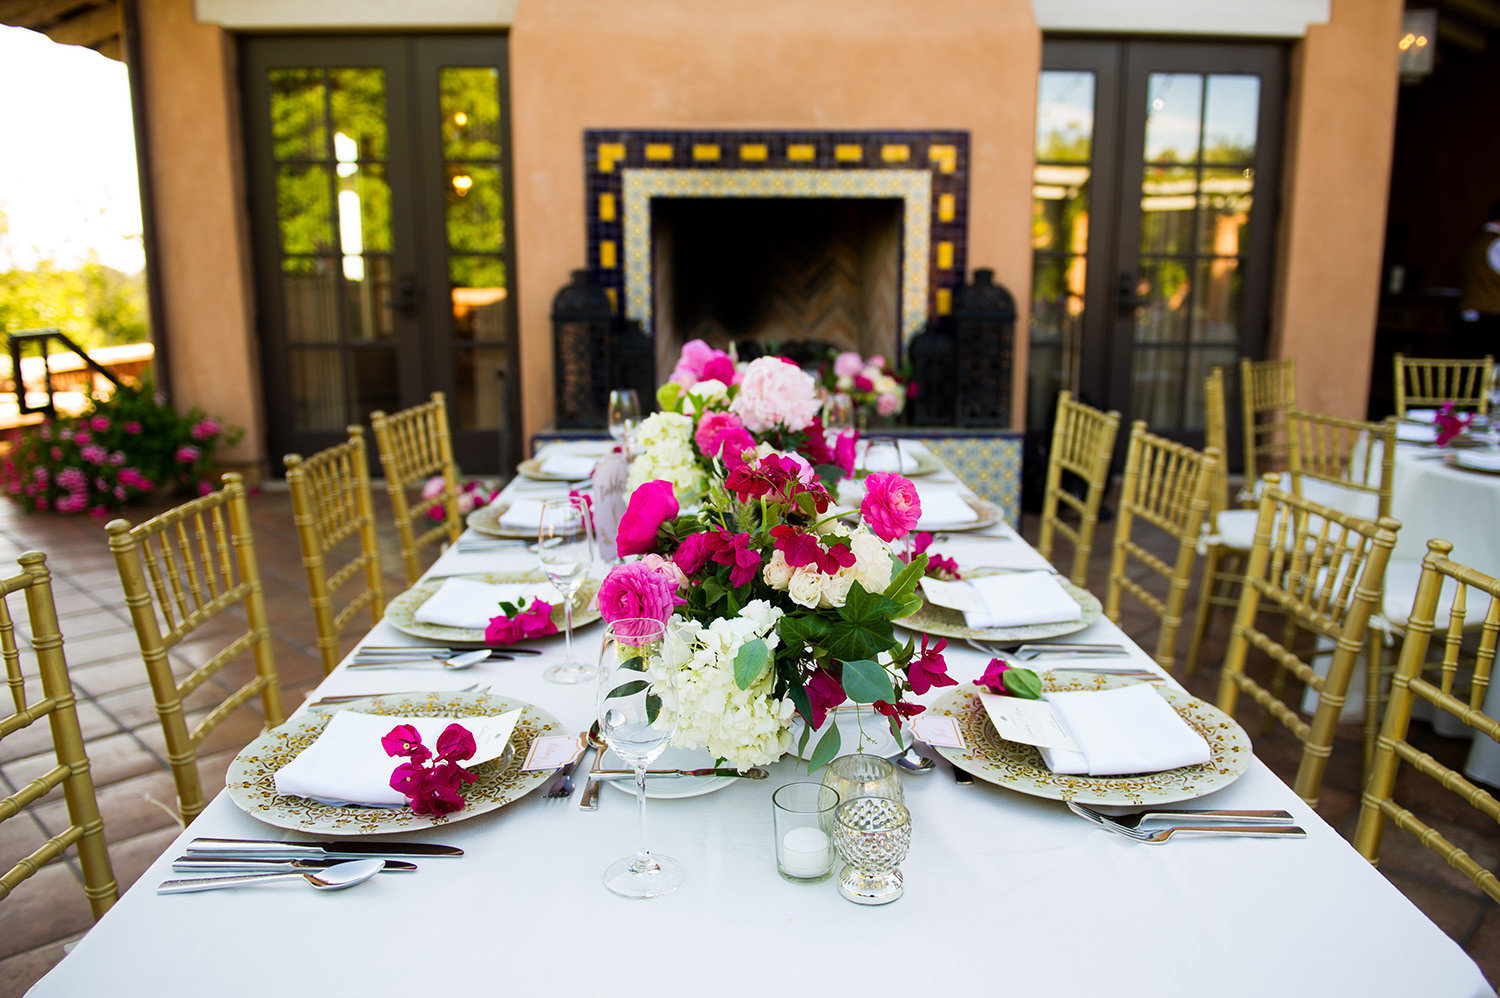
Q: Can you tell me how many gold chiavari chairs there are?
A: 12